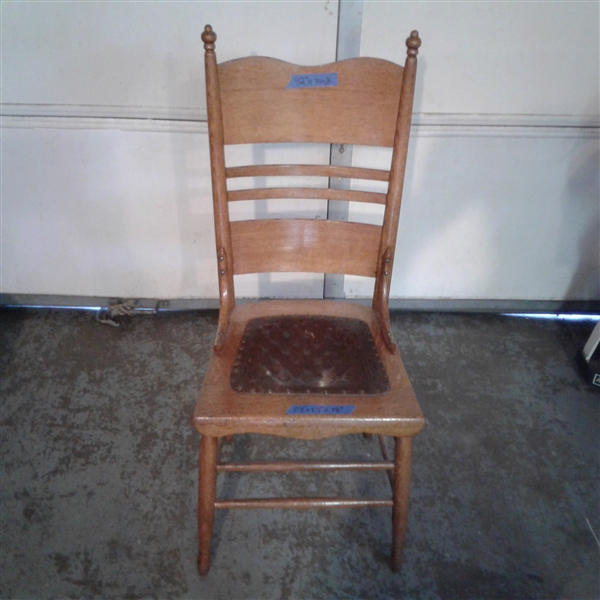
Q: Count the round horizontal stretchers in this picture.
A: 2